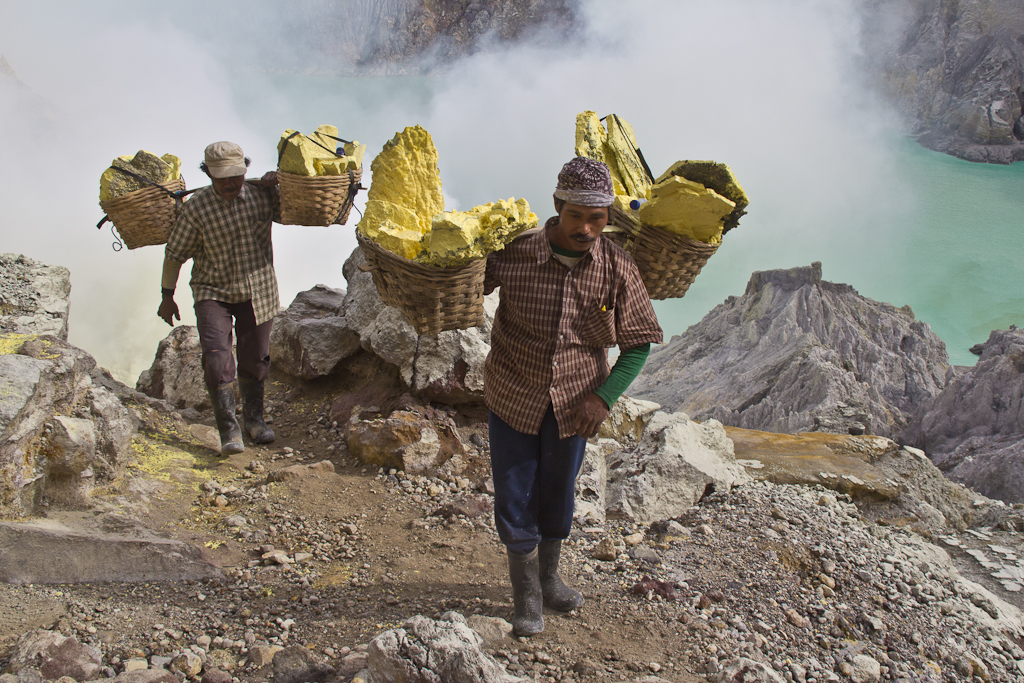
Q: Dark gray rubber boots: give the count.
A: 4